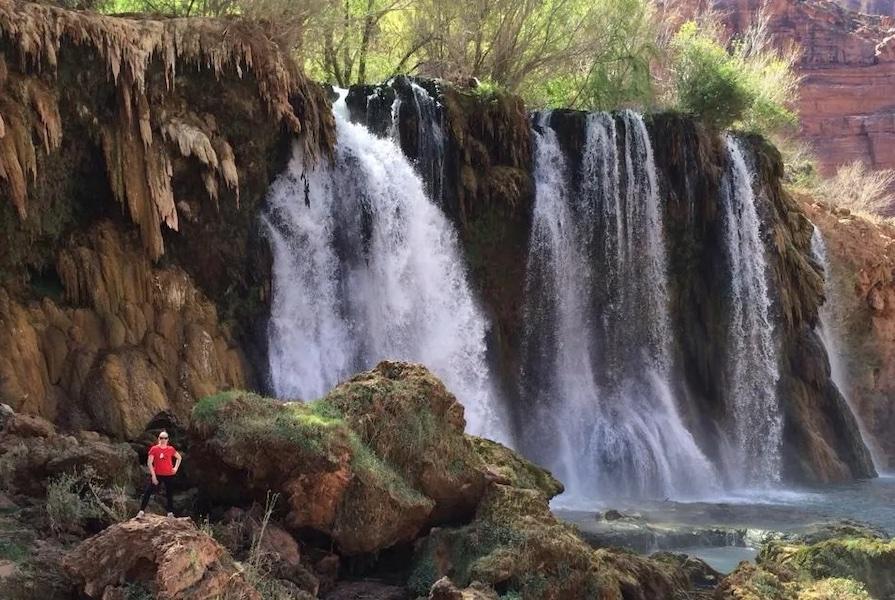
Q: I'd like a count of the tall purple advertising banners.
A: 0